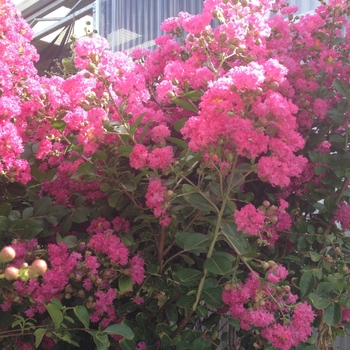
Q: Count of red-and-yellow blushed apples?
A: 0